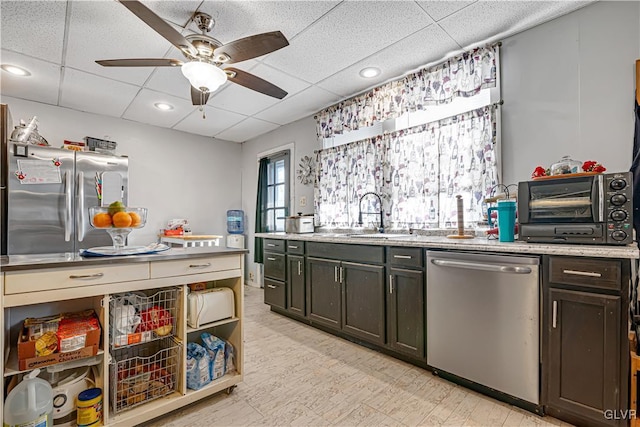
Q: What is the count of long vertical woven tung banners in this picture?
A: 0